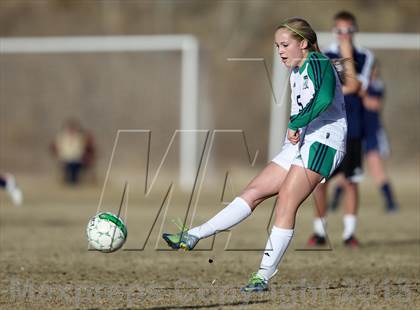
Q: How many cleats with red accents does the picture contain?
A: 2